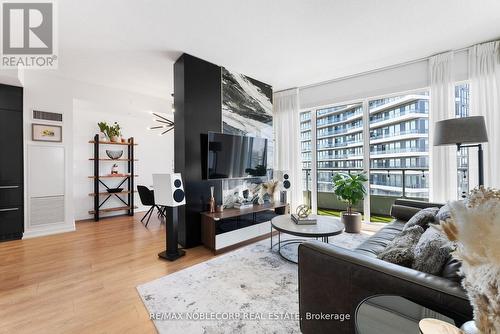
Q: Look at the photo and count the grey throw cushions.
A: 4